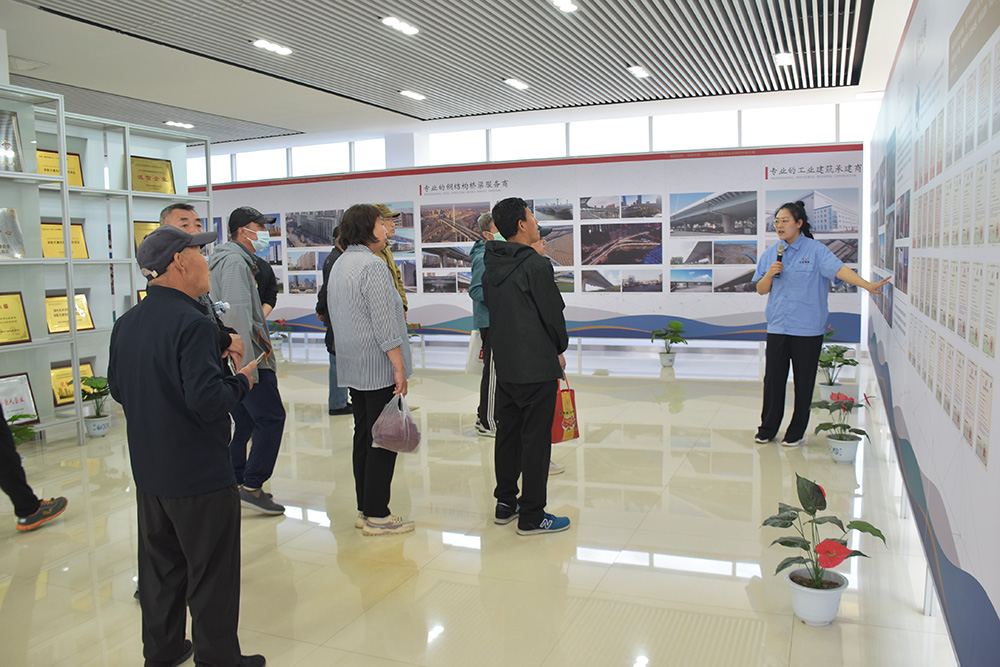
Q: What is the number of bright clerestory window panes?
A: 10